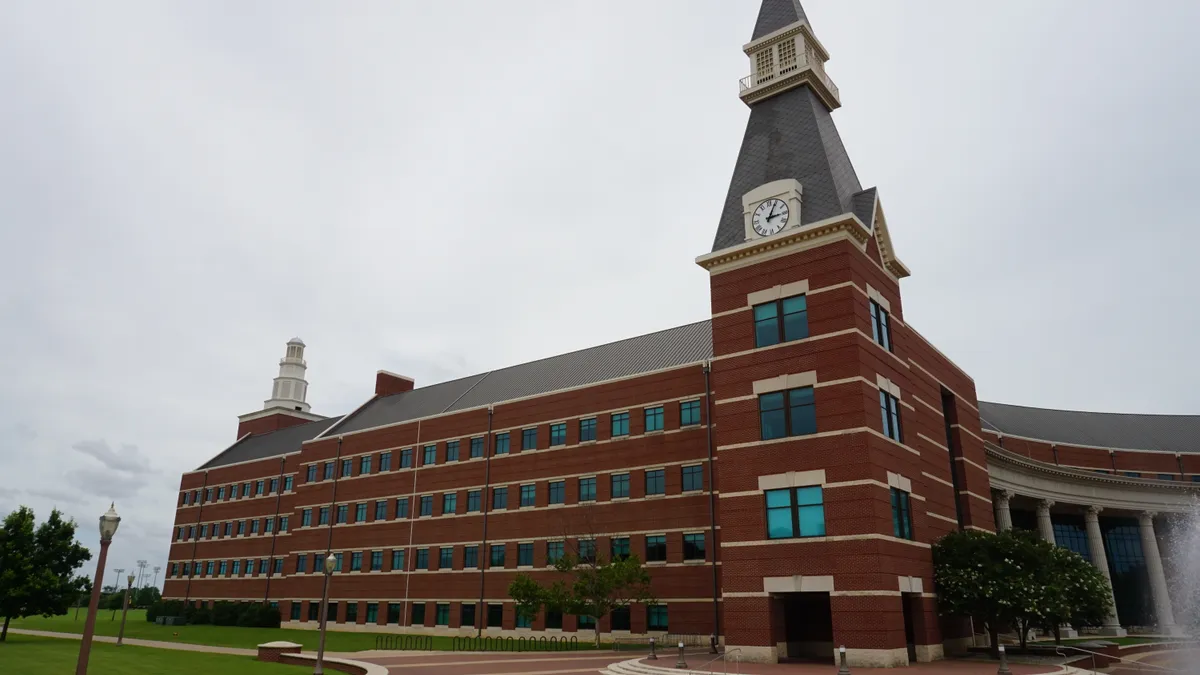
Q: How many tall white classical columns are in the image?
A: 4